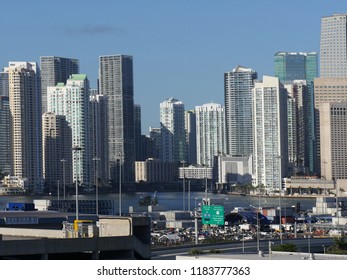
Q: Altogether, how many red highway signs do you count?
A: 0